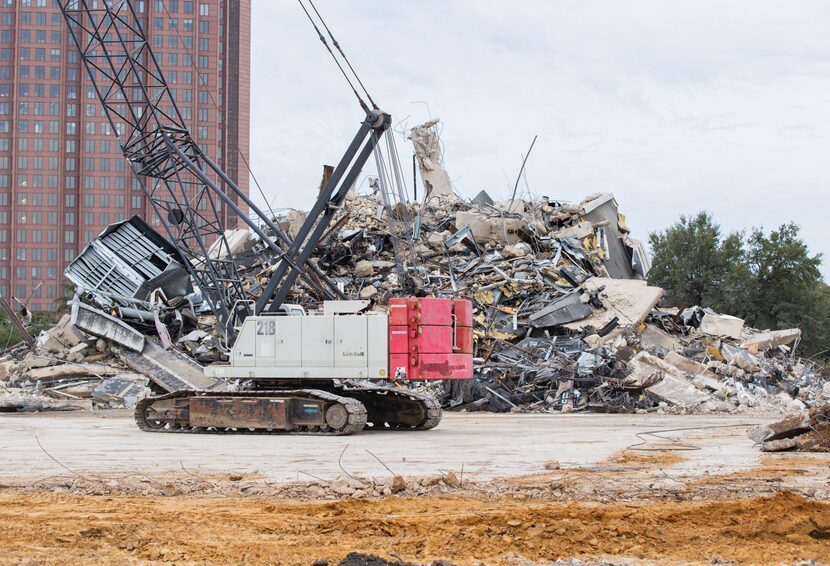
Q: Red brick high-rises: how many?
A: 1